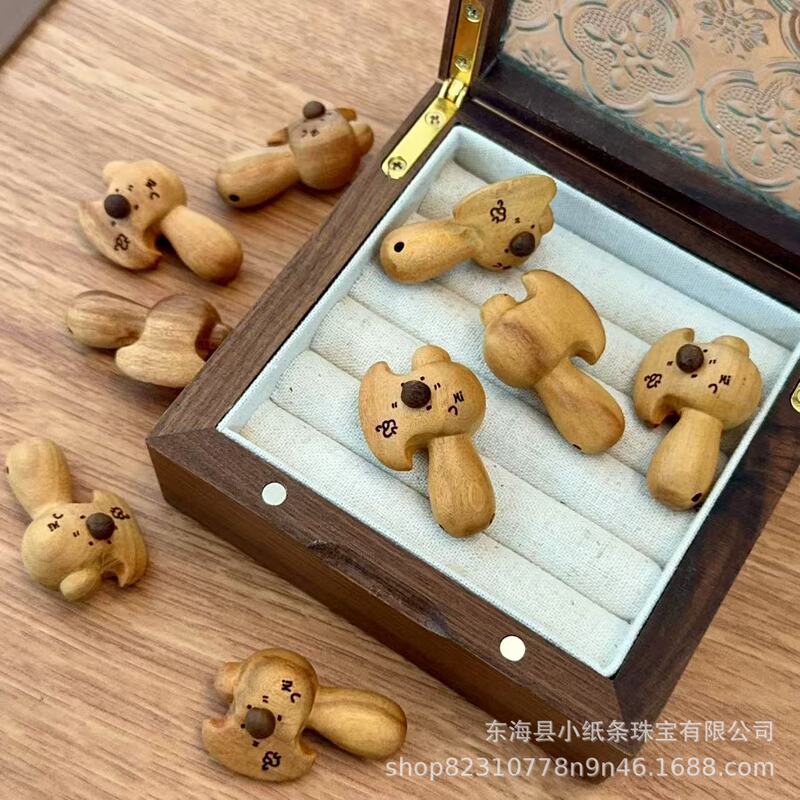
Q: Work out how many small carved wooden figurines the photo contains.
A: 9